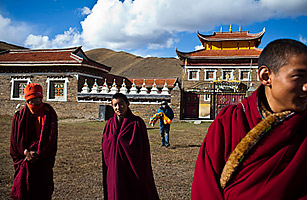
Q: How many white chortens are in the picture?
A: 9